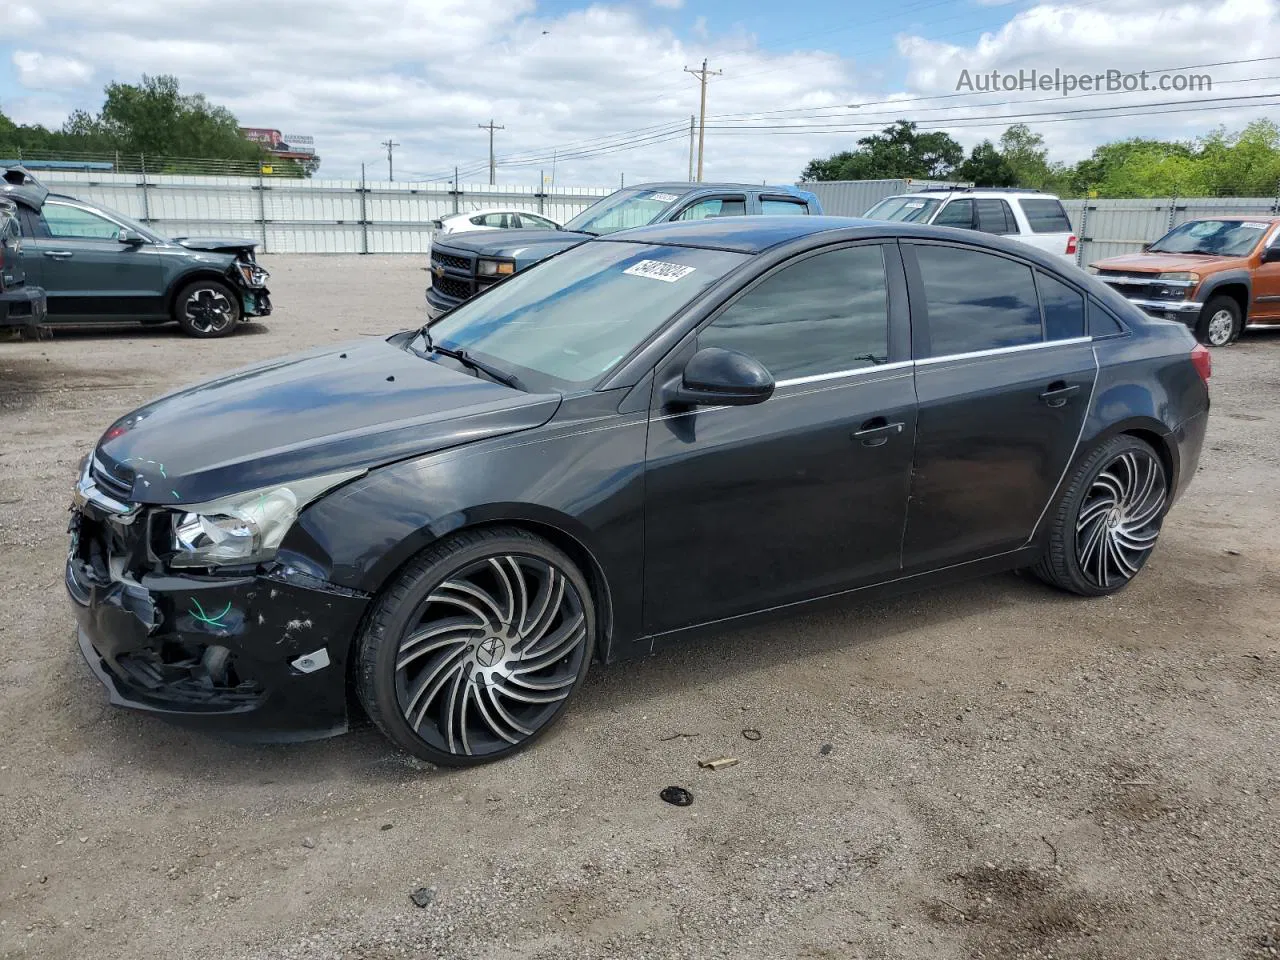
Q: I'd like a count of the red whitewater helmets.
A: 0